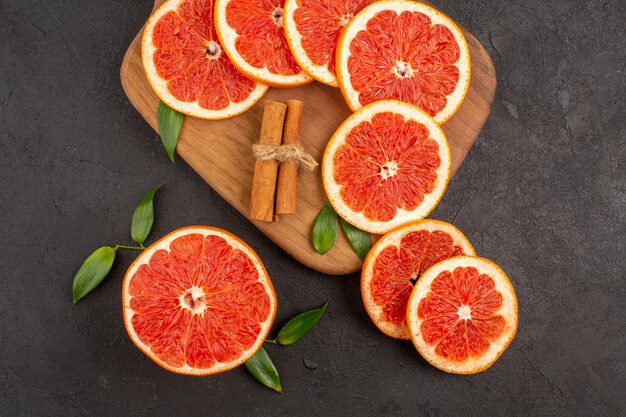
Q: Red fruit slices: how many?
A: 8